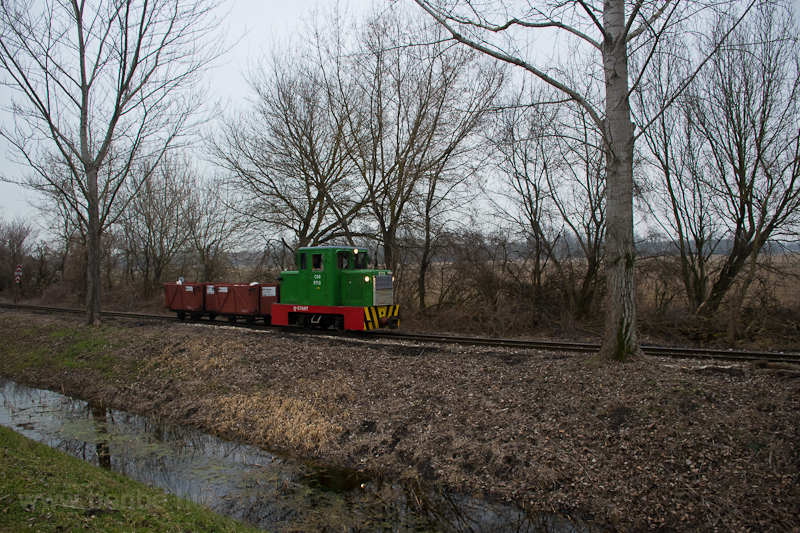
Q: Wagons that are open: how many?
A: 2